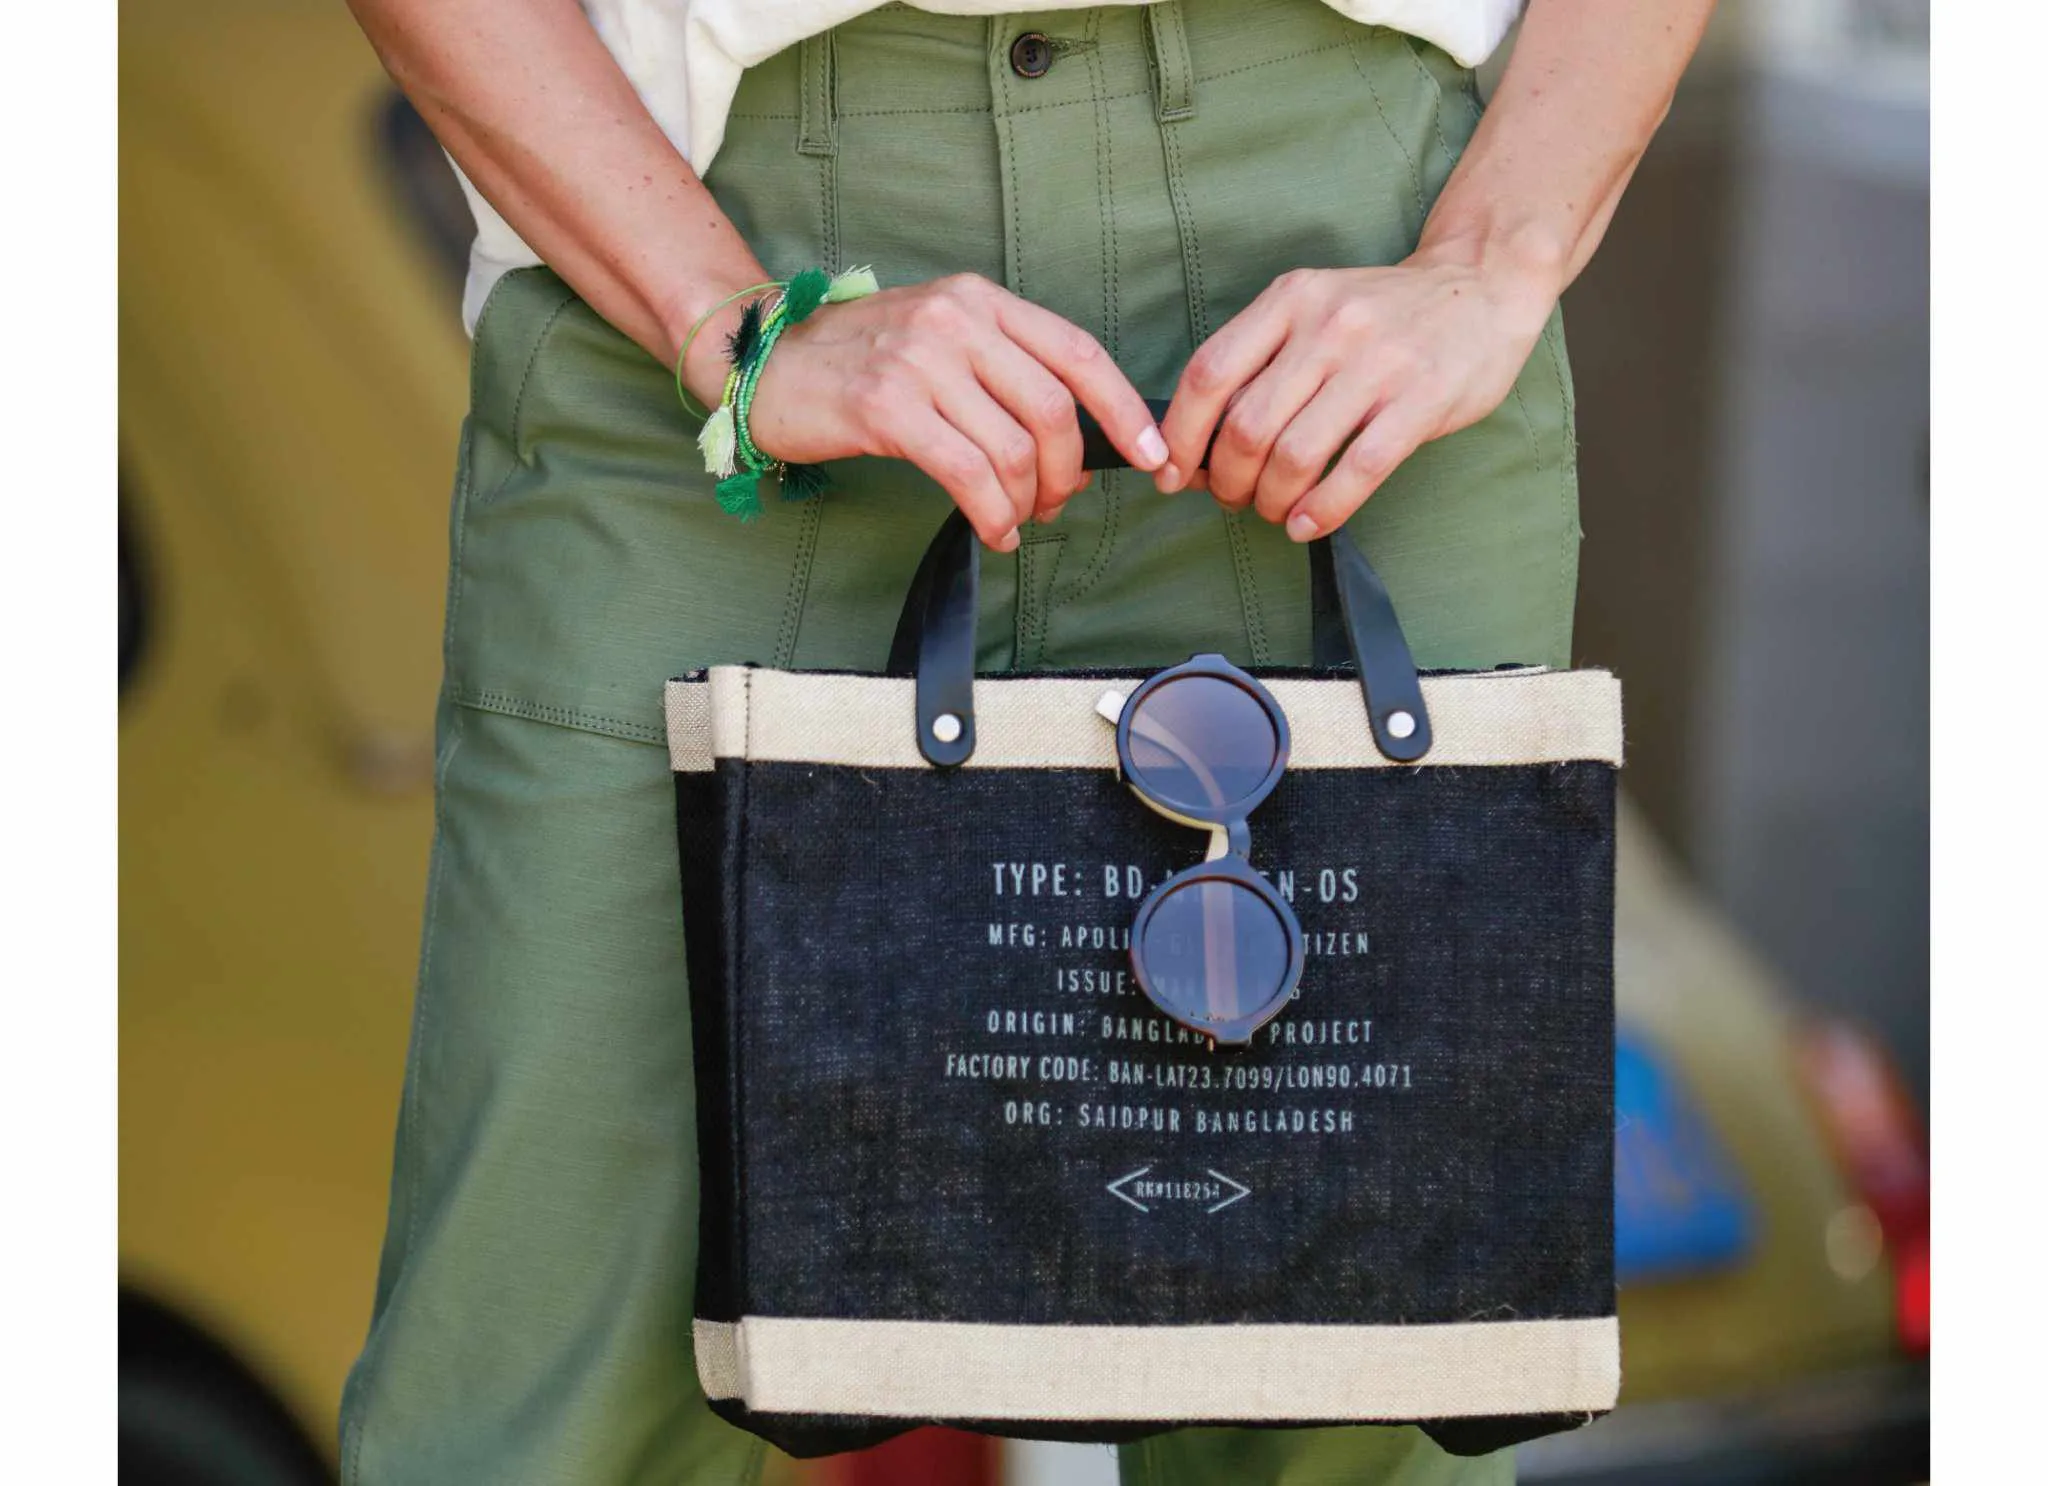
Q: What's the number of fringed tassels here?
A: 6